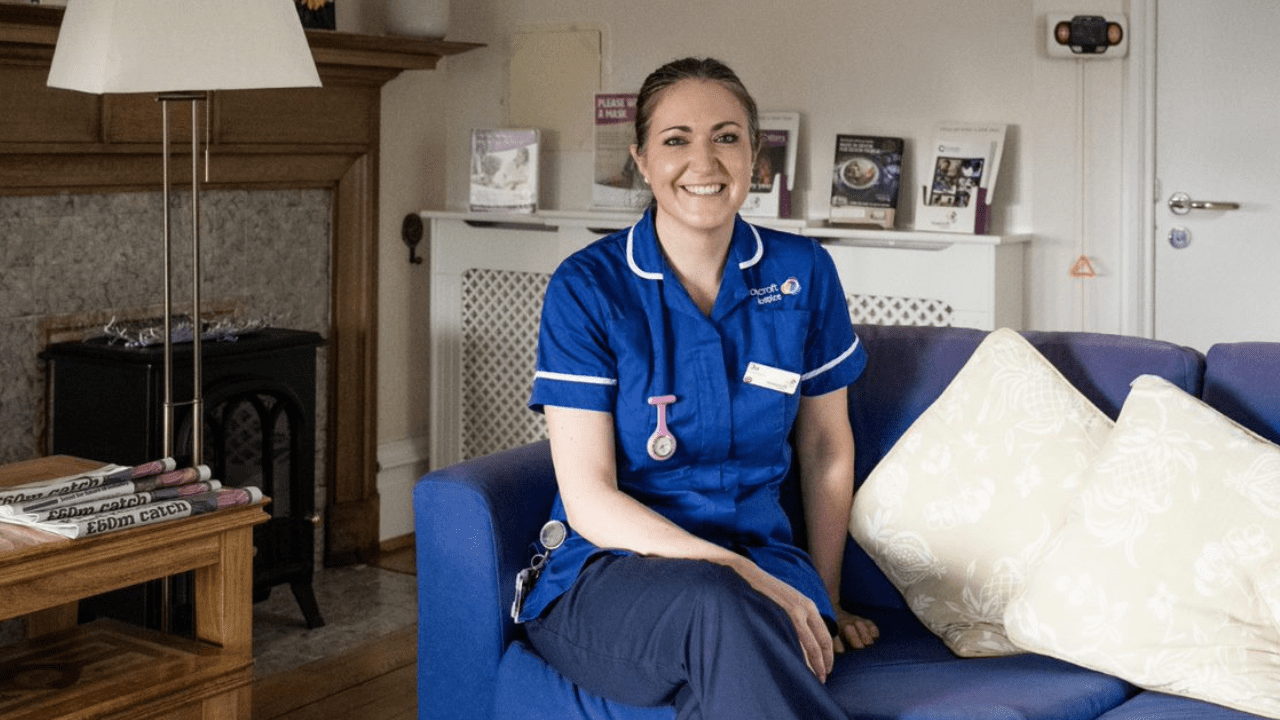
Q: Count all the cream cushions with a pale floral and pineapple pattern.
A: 2